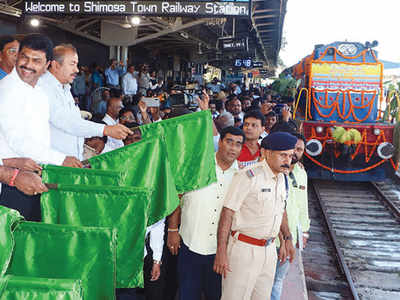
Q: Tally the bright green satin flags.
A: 7